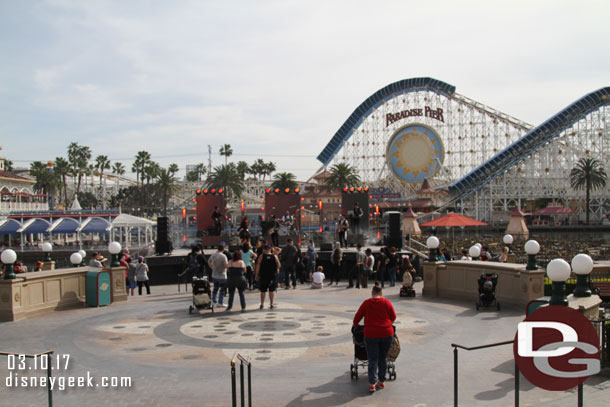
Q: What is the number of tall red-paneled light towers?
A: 3